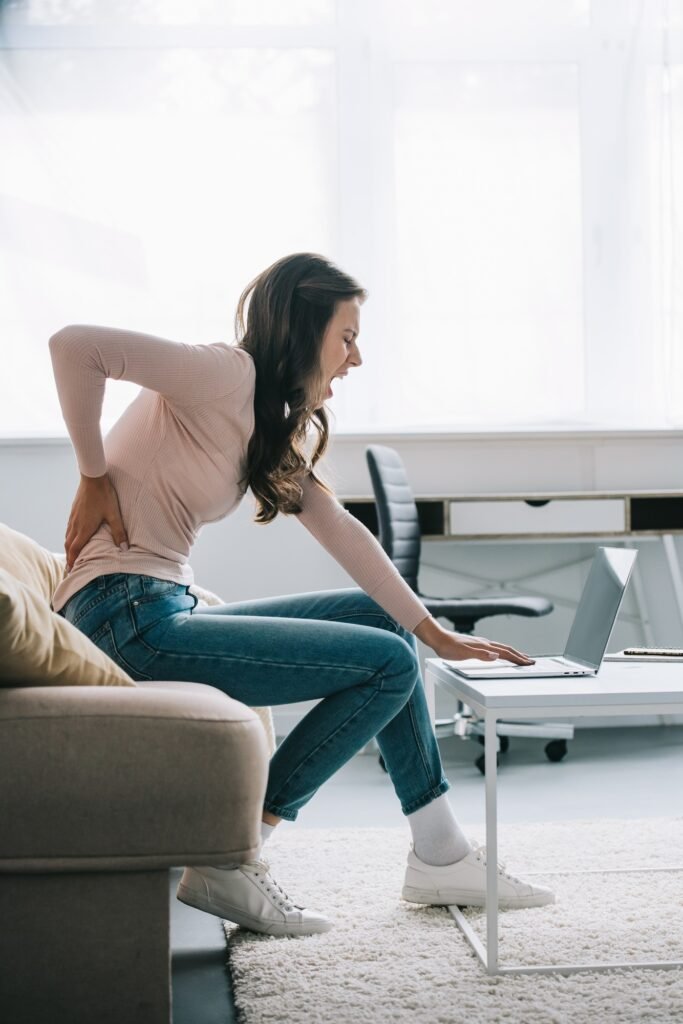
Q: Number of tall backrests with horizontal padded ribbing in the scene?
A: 1